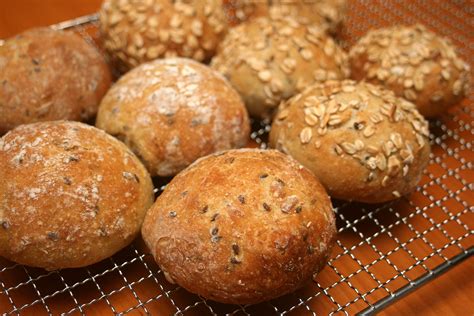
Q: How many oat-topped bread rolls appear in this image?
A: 5